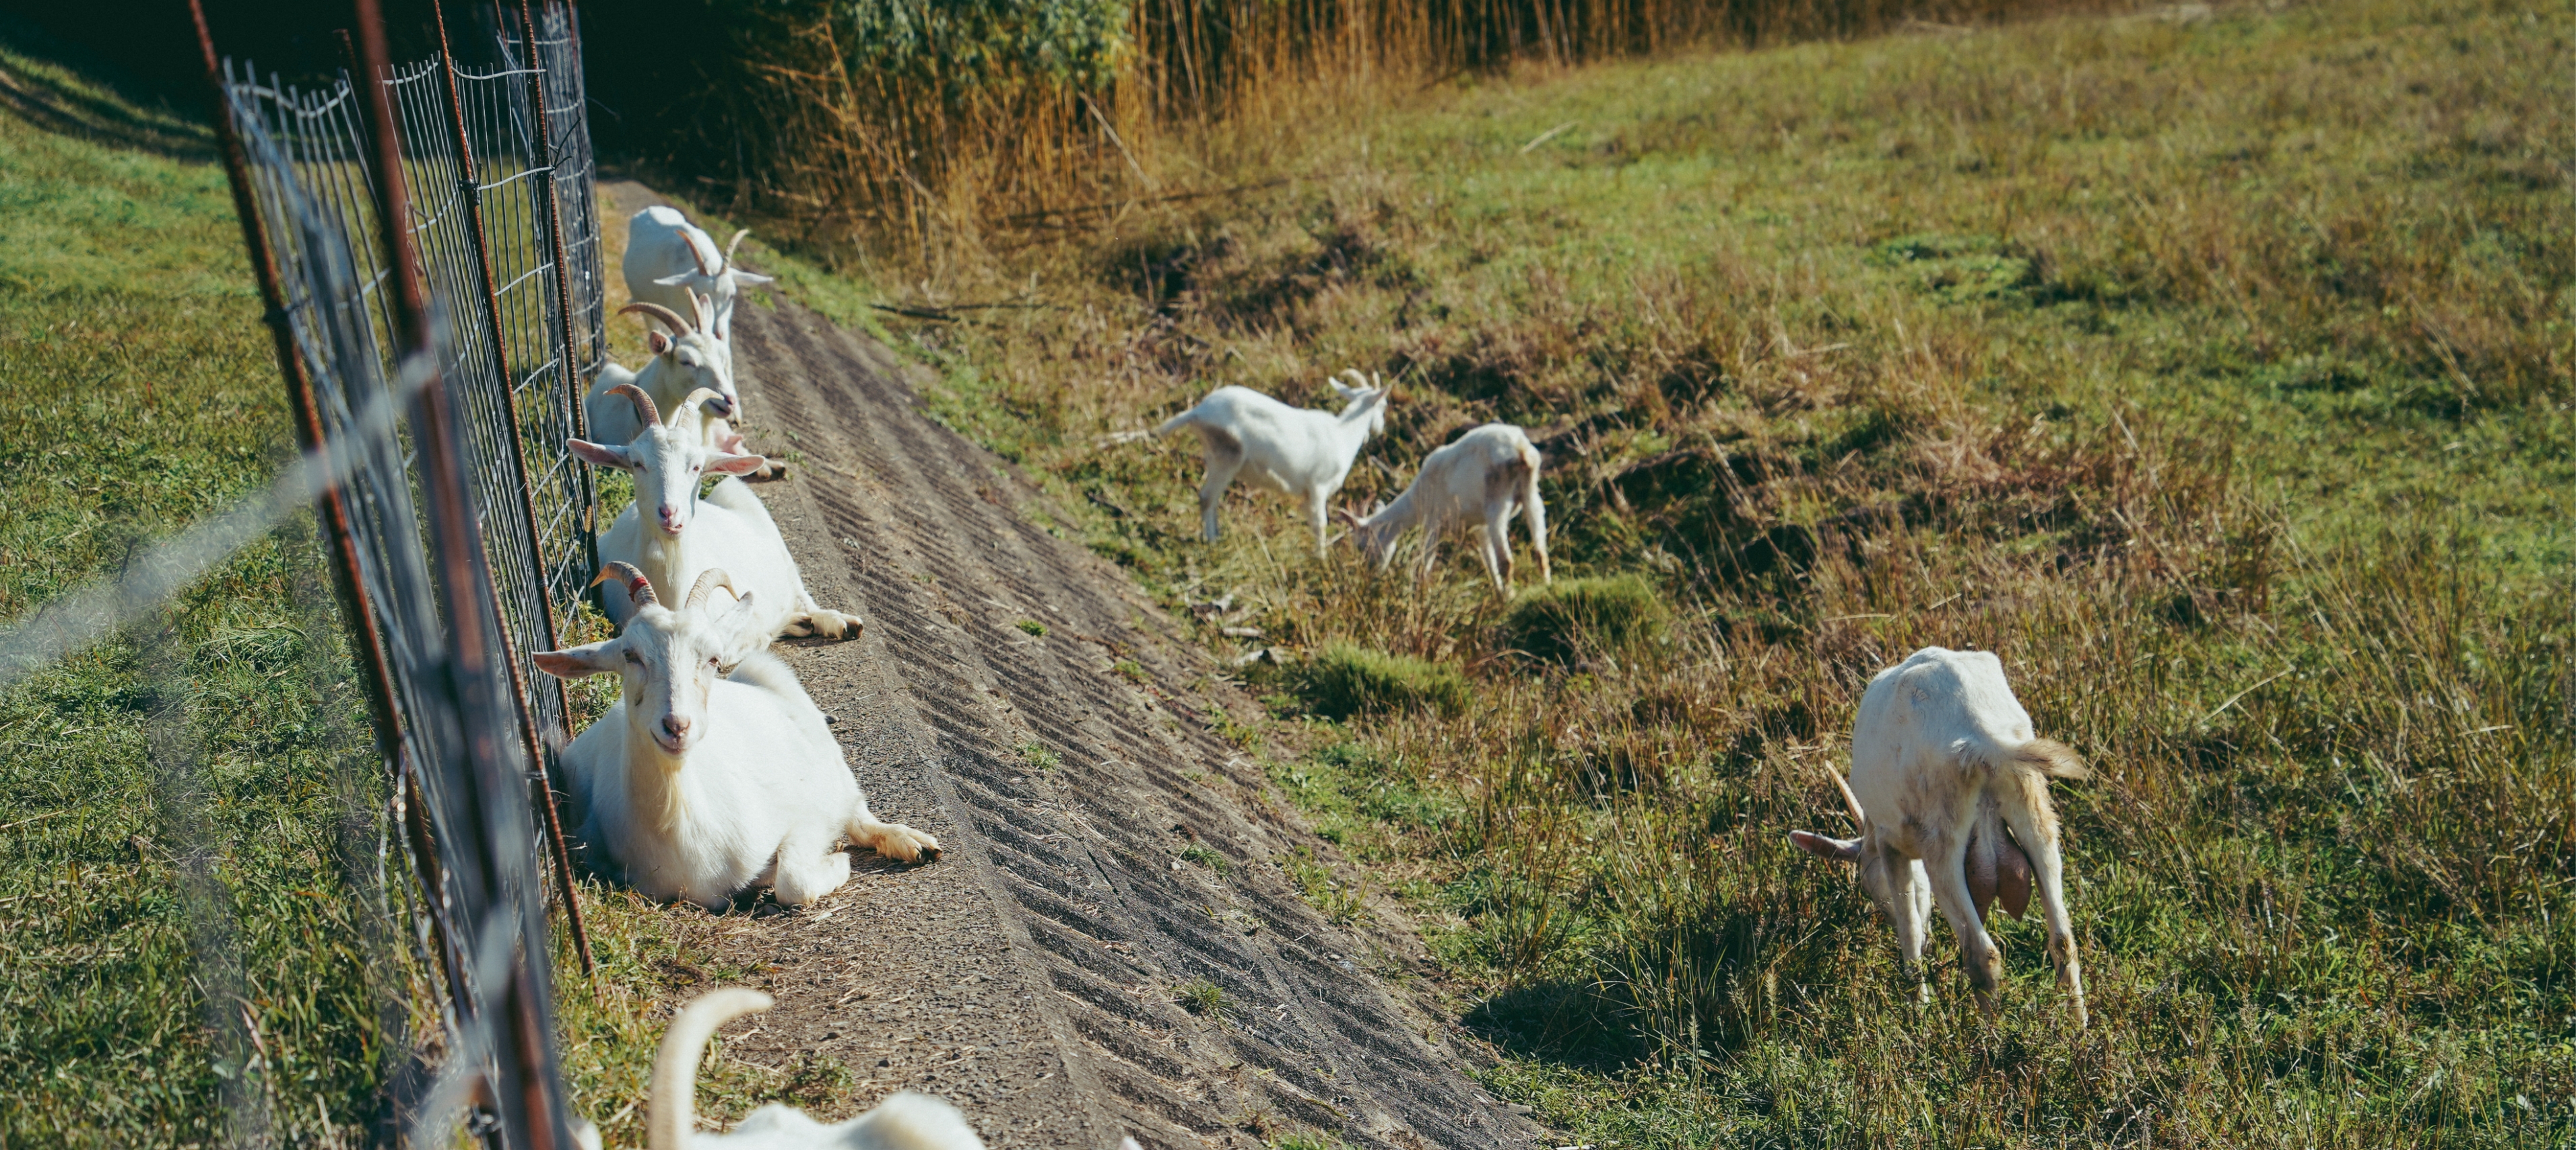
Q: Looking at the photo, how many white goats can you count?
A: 8